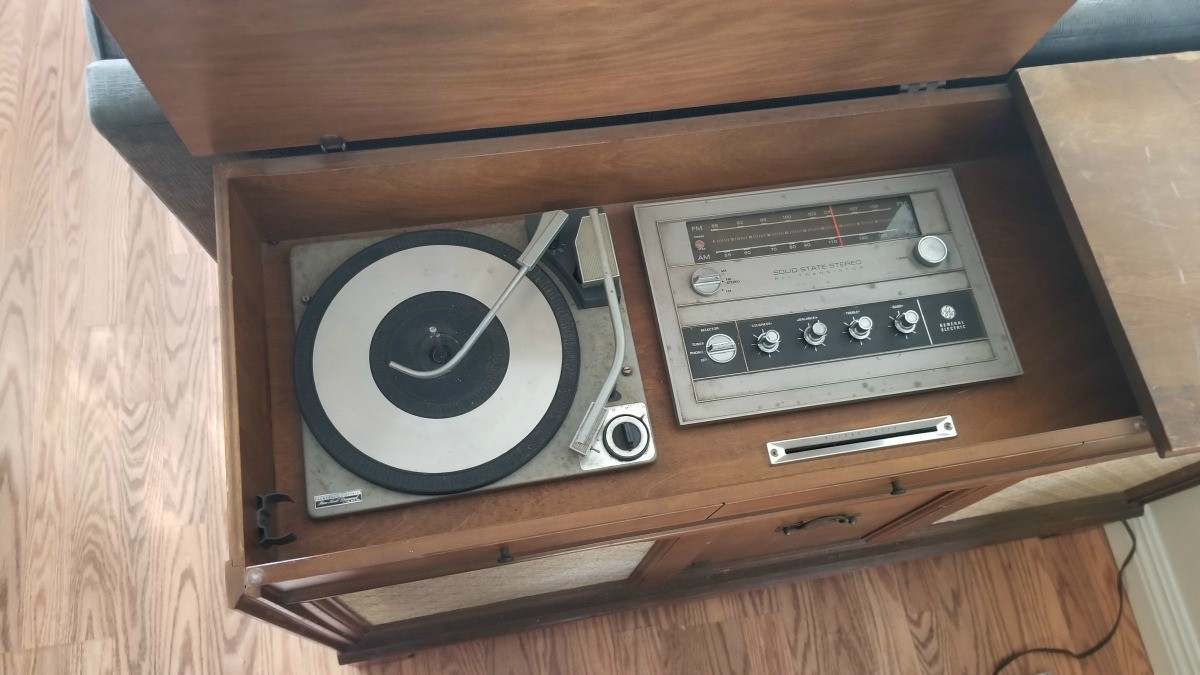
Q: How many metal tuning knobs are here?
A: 7